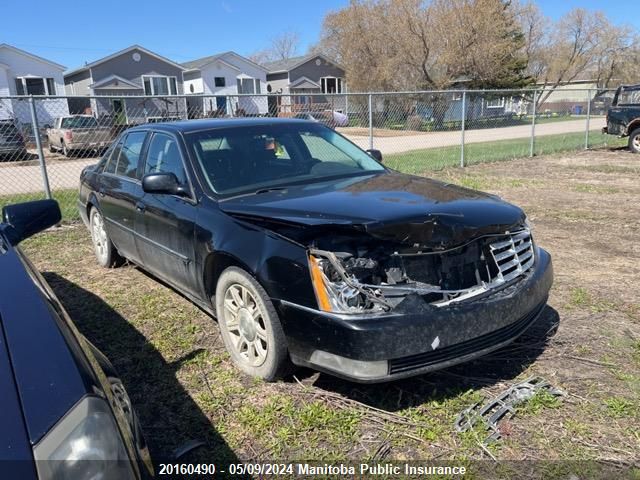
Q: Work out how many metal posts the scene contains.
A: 5